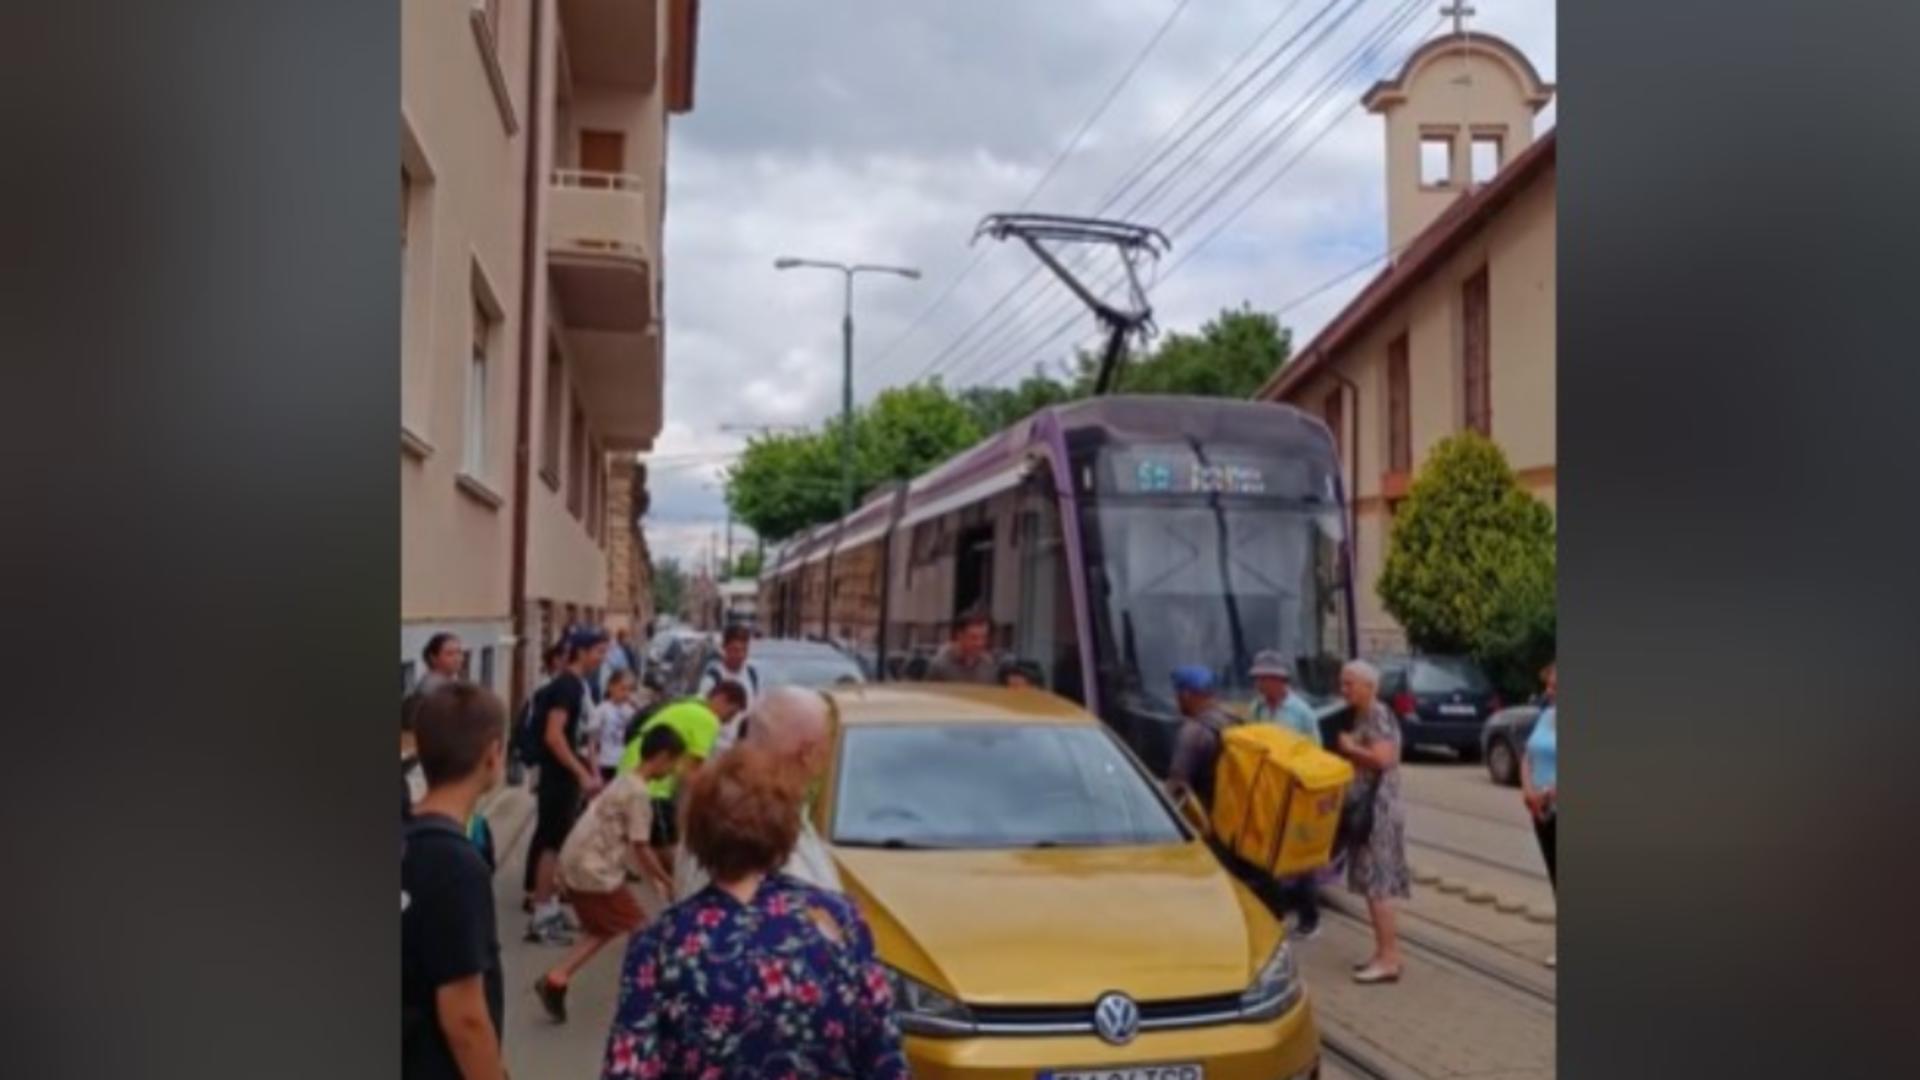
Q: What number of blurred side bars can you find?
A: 2